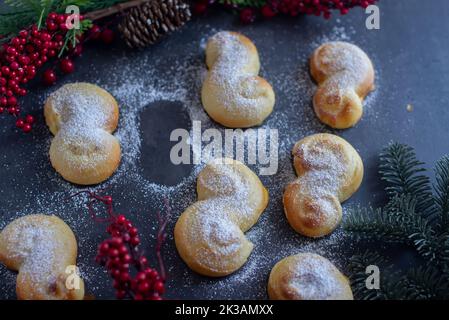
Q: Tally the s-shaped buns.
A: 7